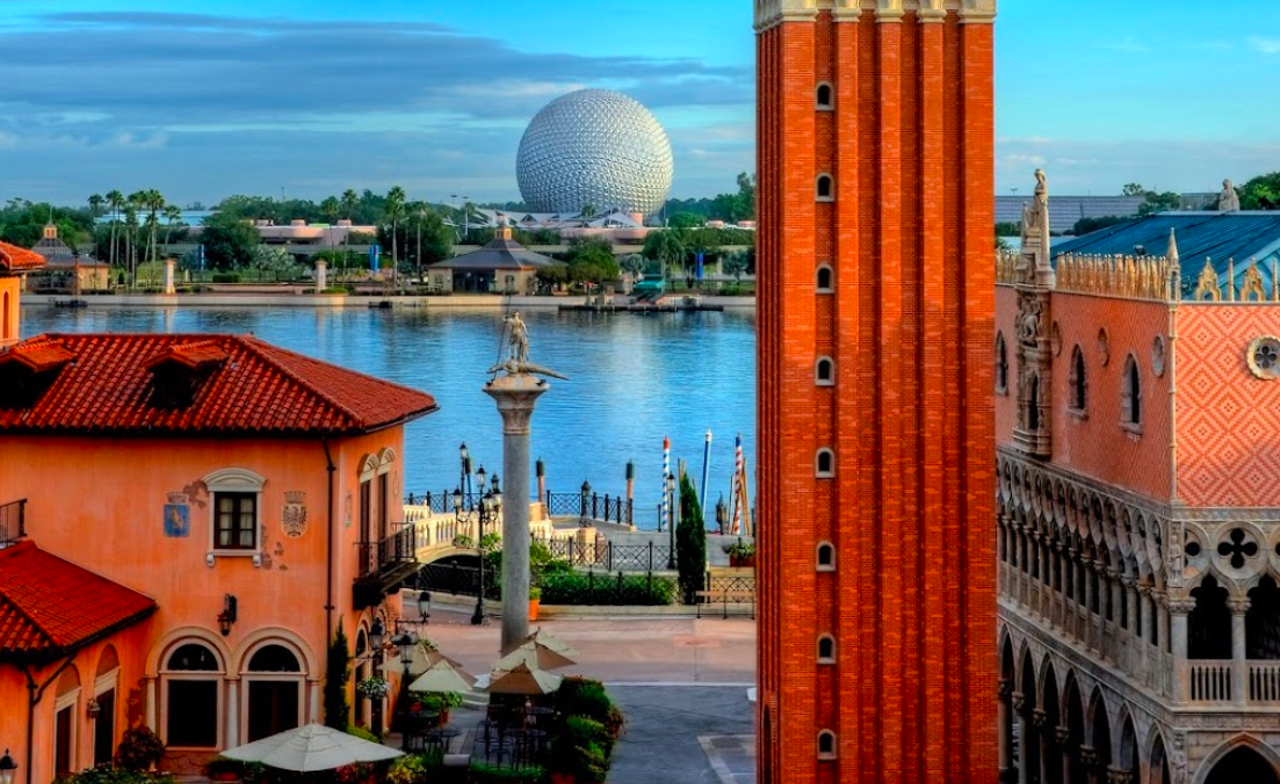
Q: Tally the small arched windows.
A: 8